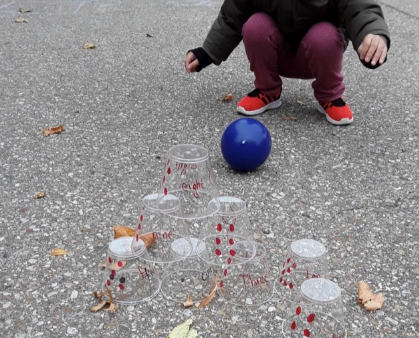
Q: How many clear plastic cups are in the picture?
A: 8